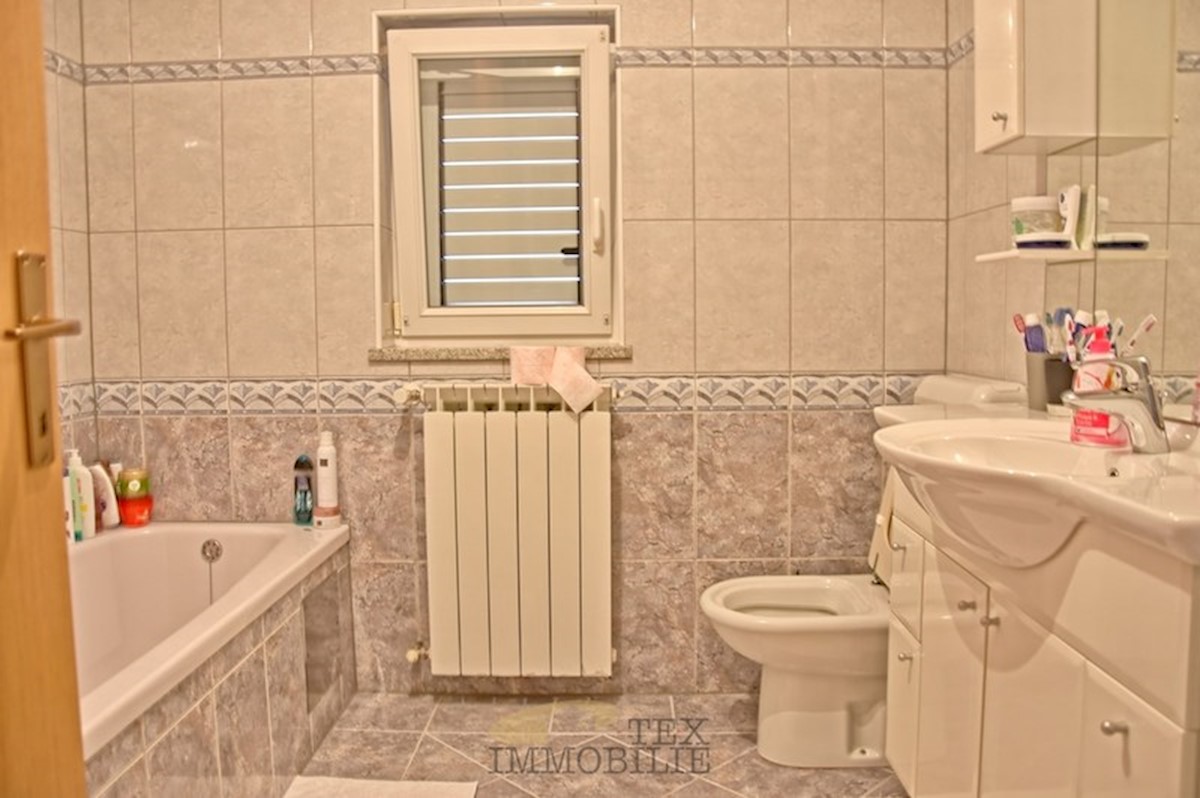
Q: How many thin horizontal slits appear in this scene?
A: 9